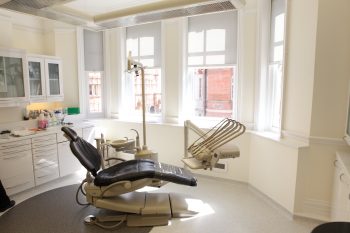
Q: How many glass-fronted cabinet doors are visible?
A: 3